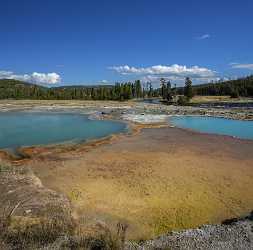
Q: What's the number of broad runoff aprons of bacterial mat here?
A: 1